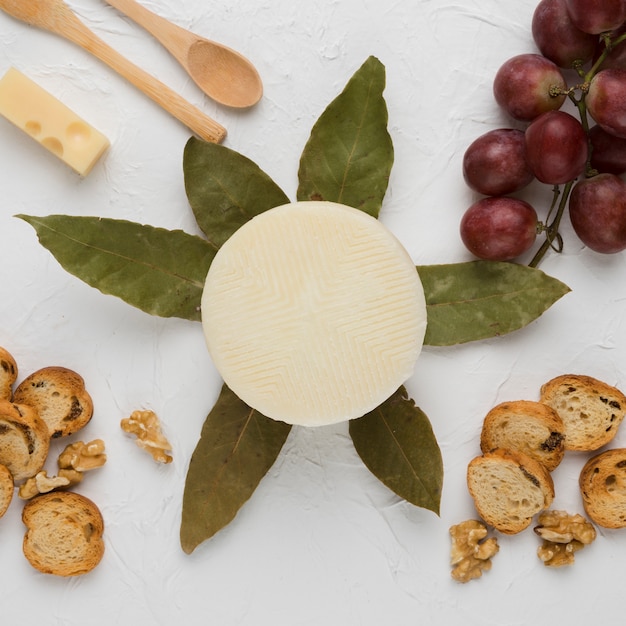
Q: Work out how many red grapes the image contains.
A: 10